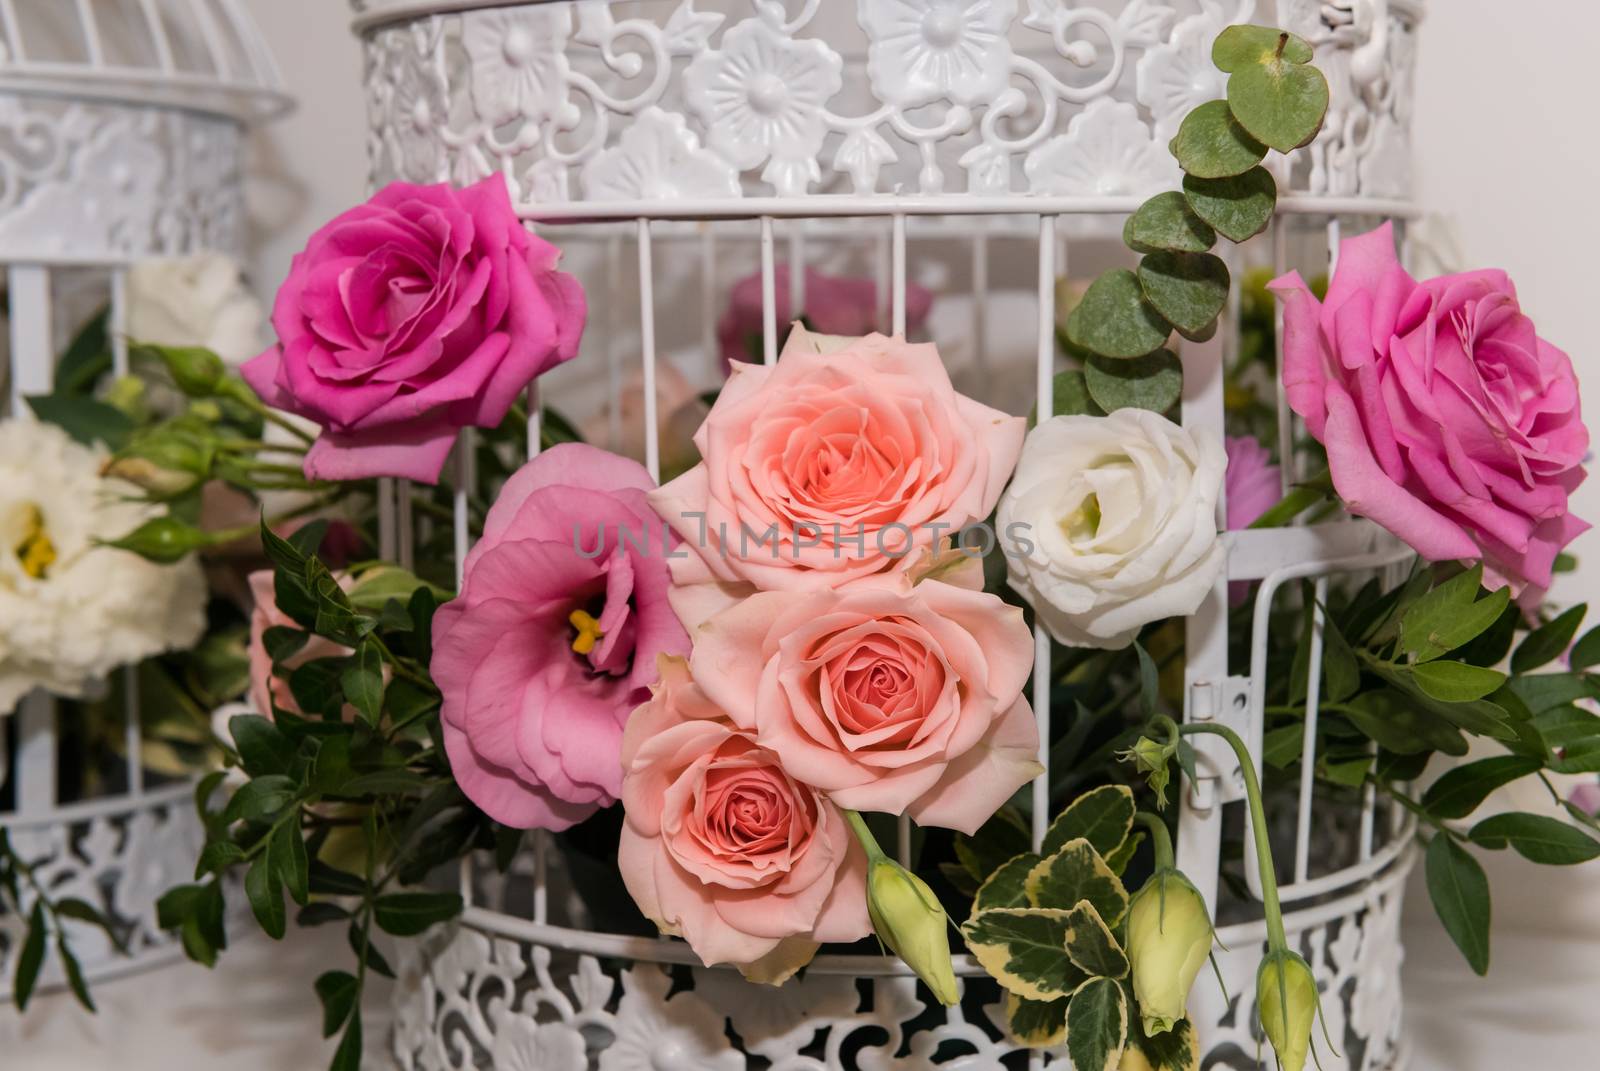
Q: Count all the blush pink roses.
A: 3